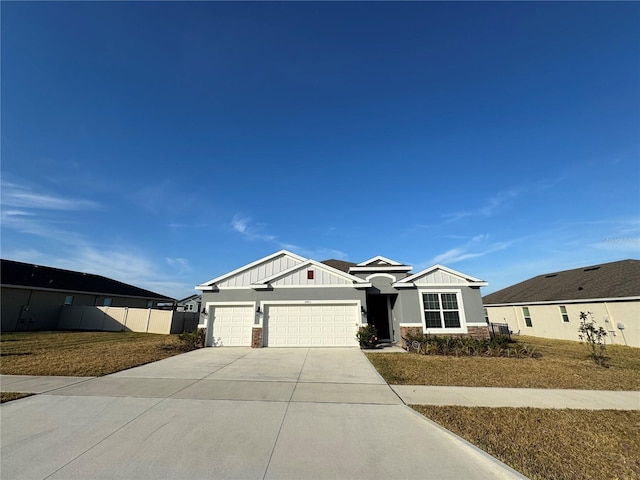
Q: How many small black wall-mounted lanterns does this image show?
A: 3